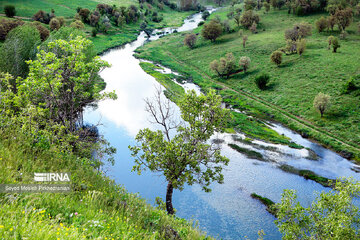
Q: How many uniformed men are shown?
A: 0